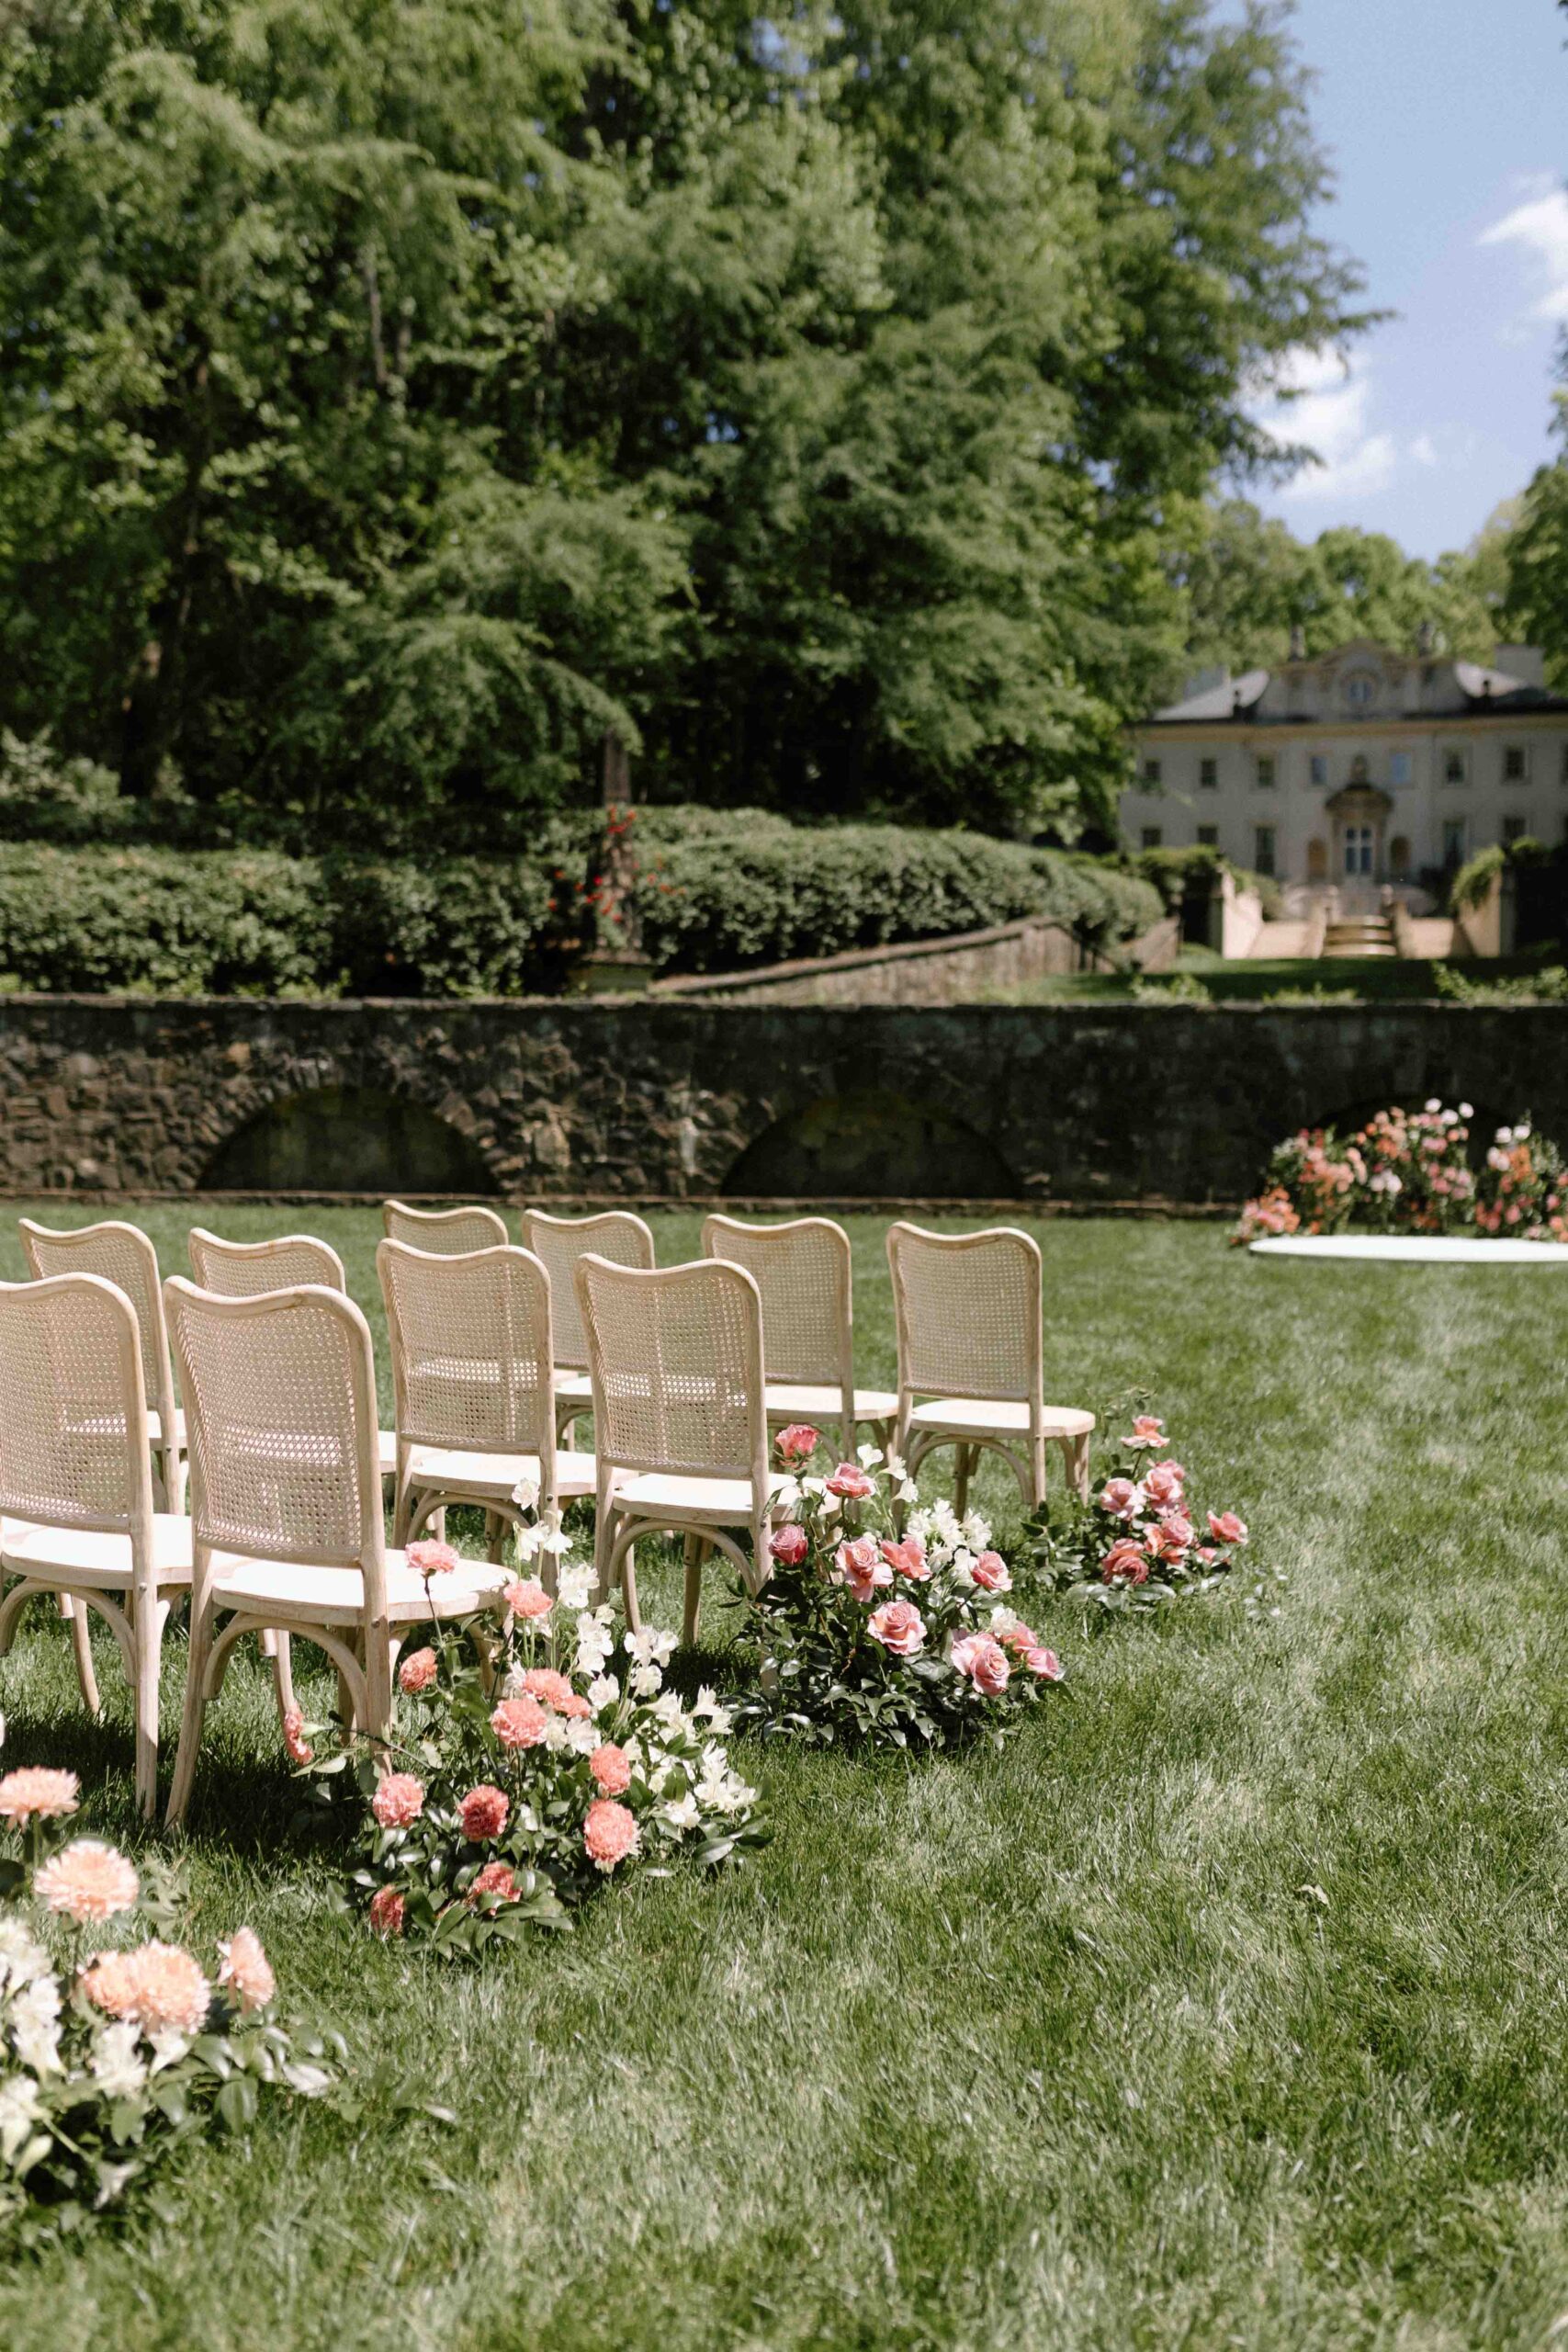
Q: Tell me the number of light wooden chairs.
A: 10